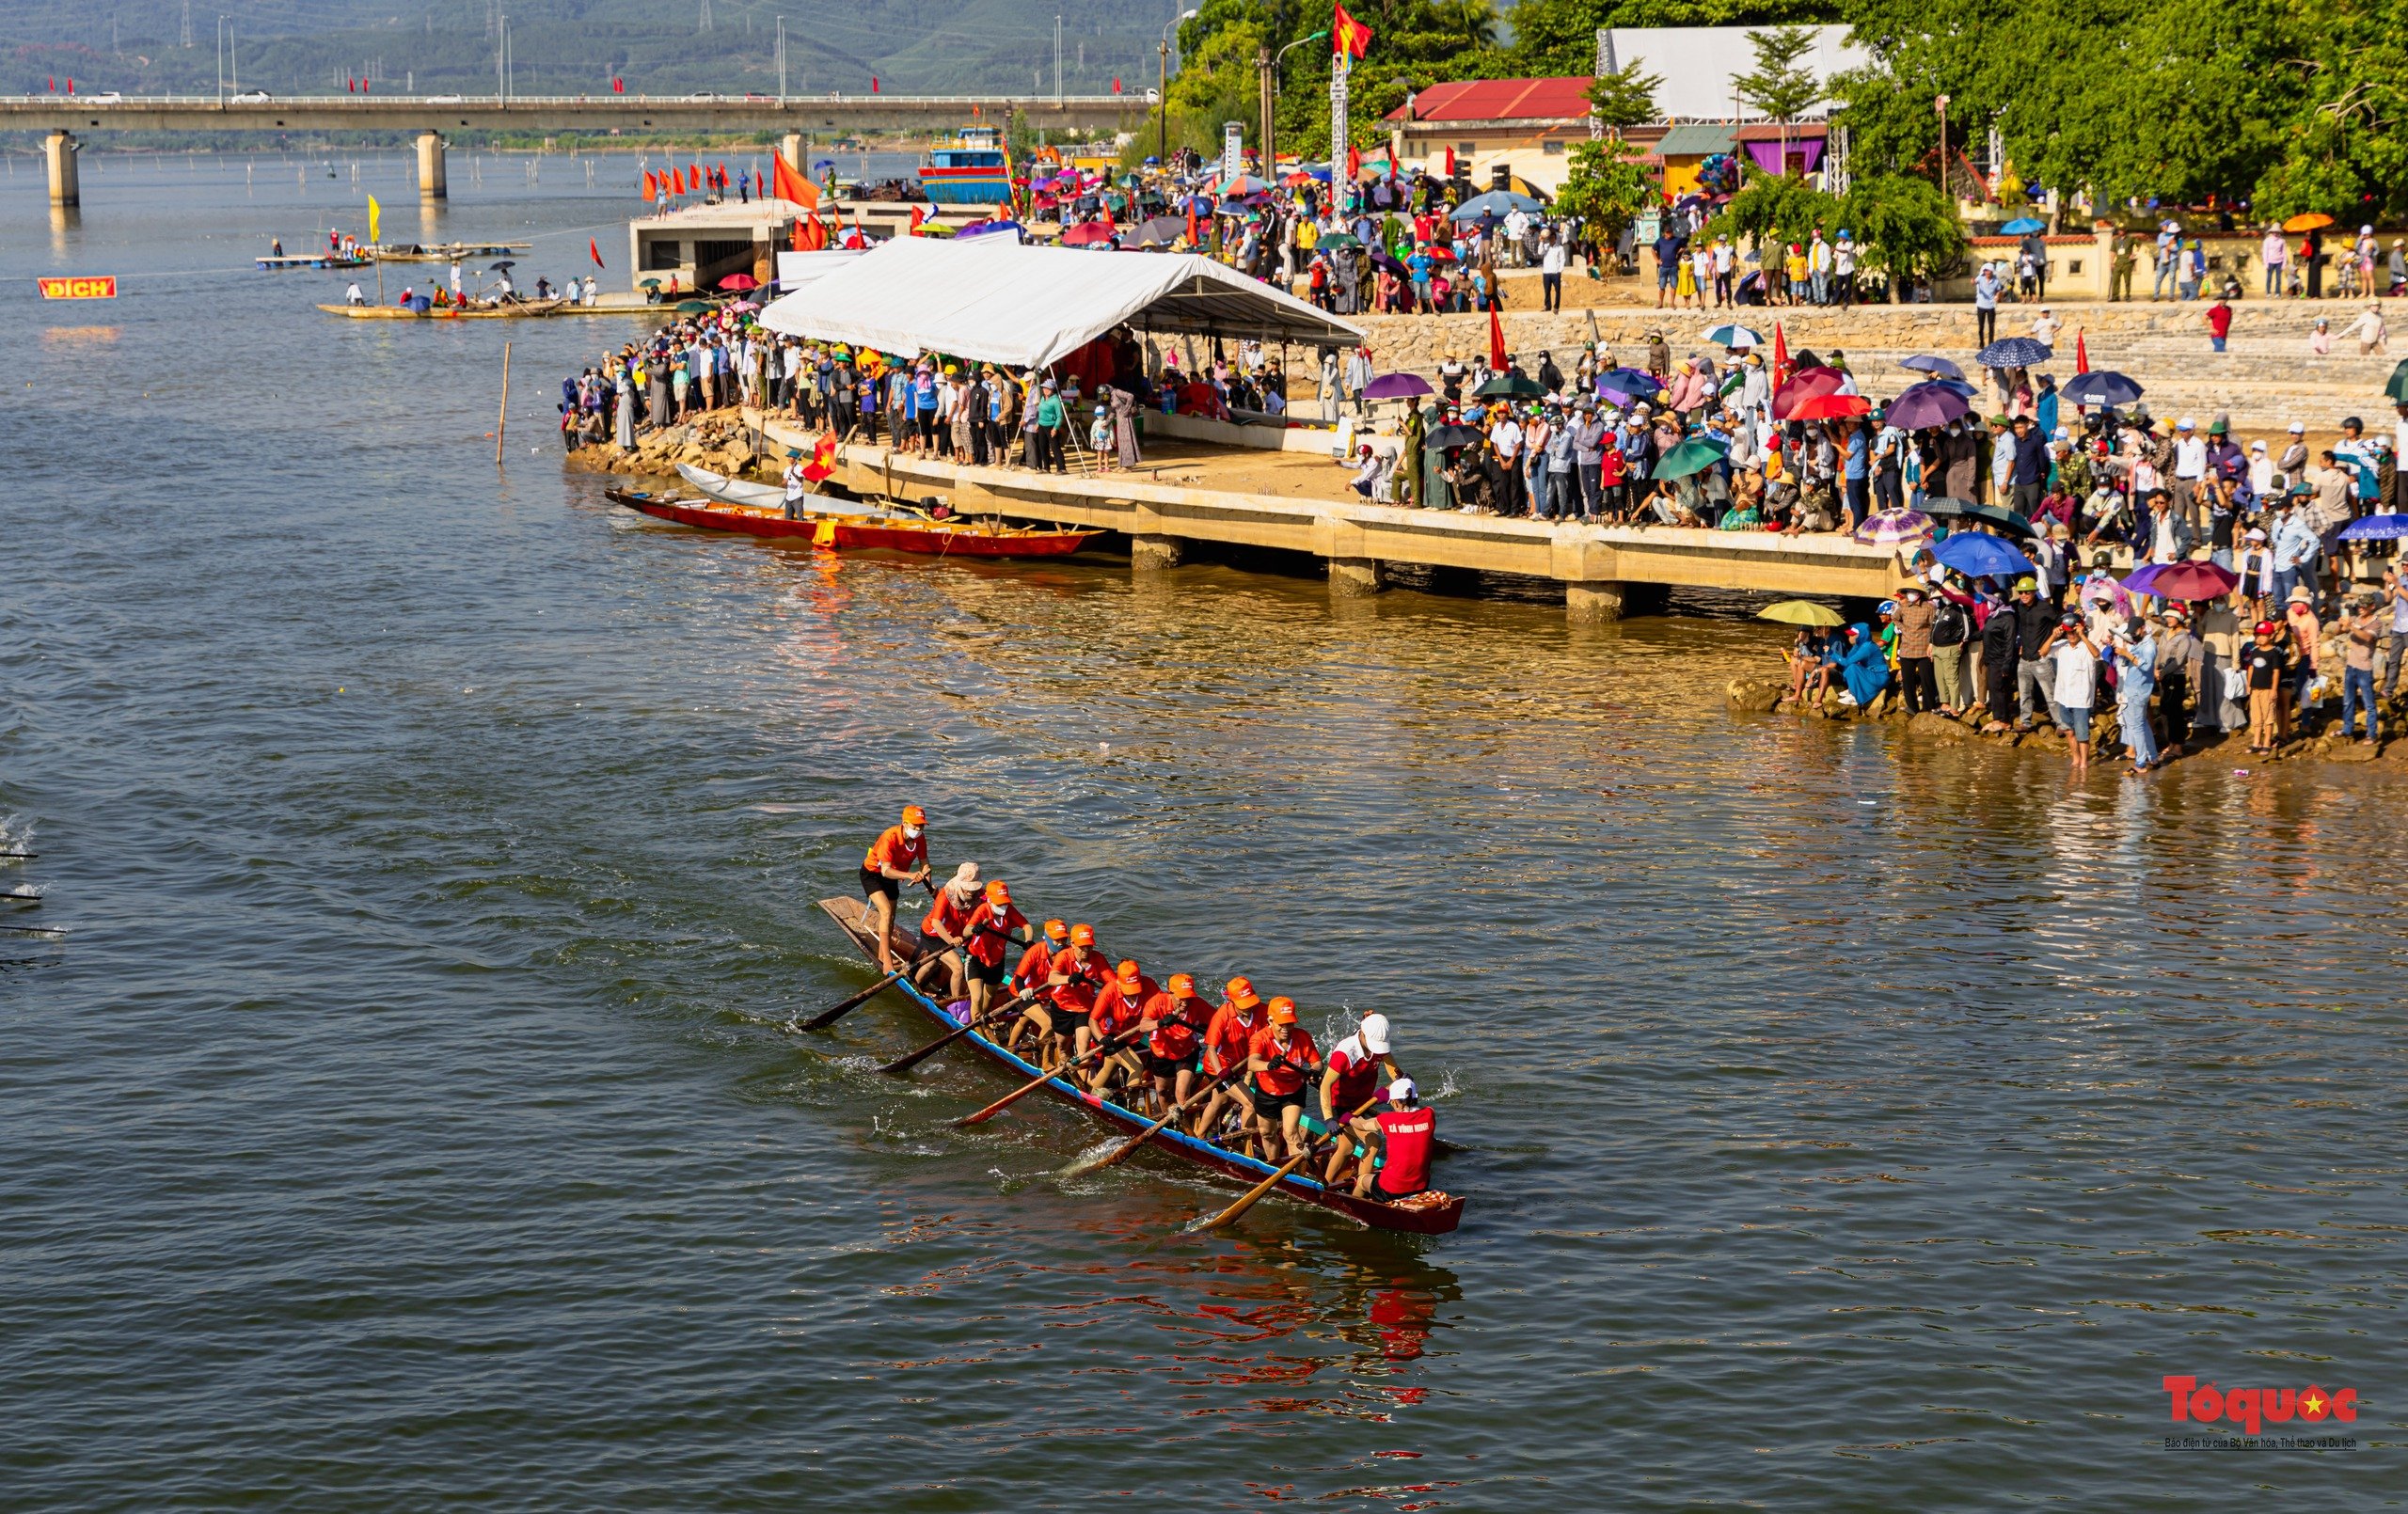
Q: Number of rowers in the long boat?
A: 11